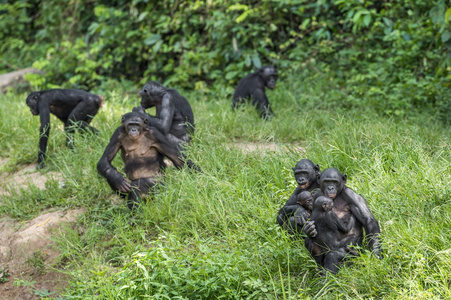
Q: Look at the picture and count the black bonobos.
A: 8